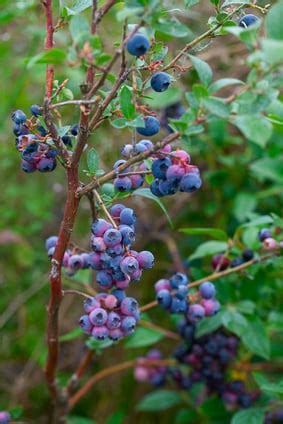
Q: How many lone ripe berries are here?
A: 4